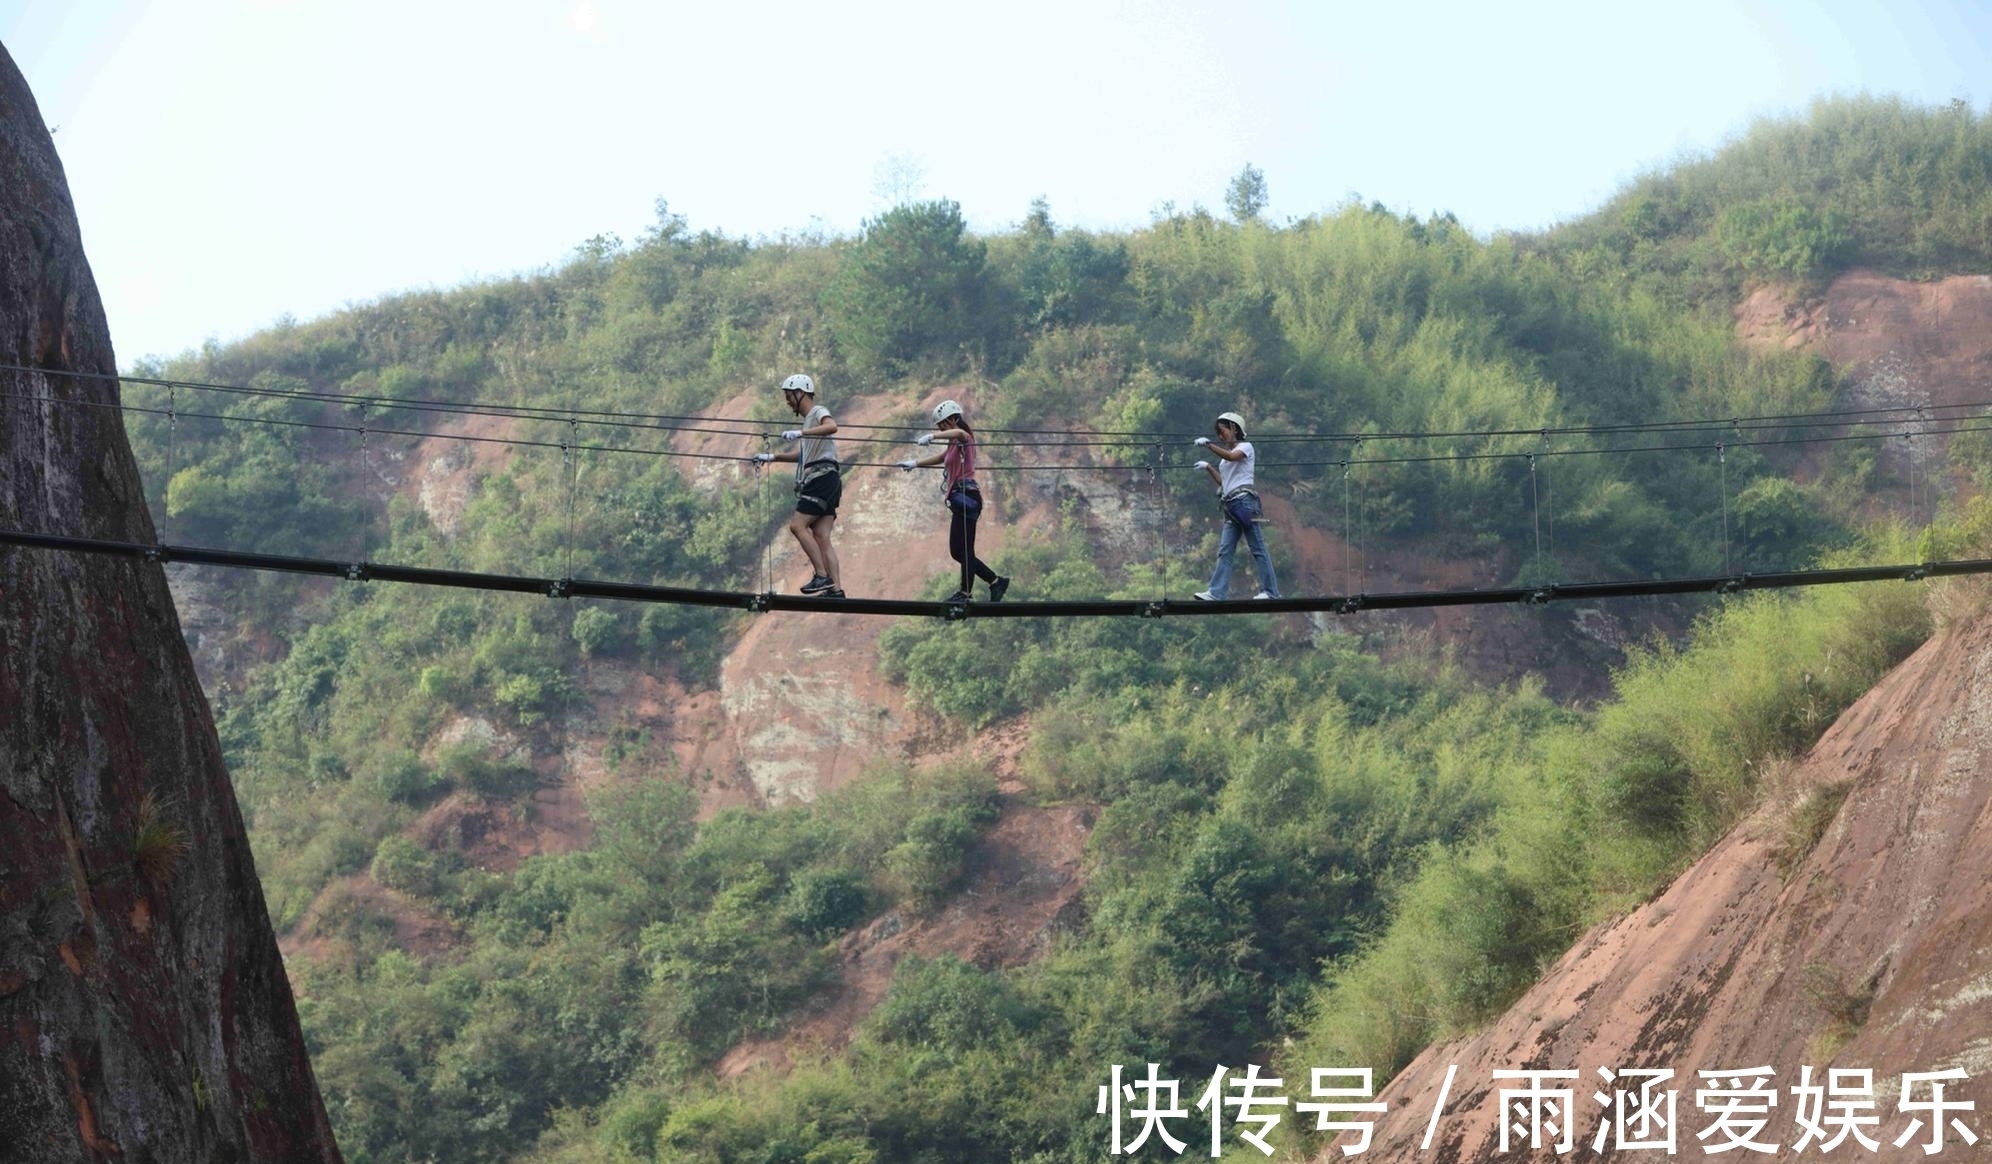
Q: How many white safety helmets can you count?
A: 3